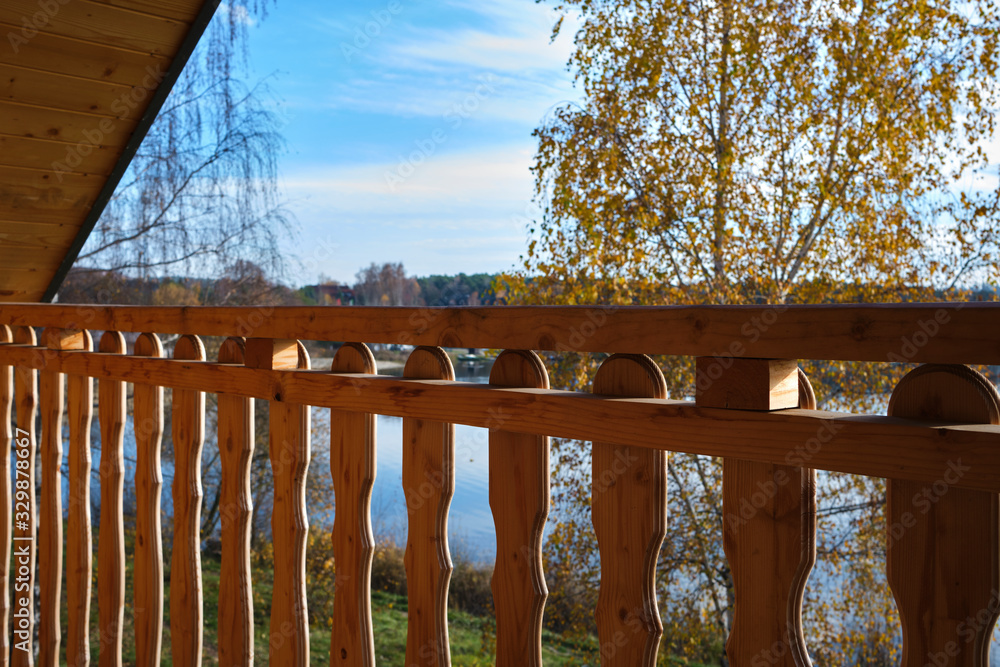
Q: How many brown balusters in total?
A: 15